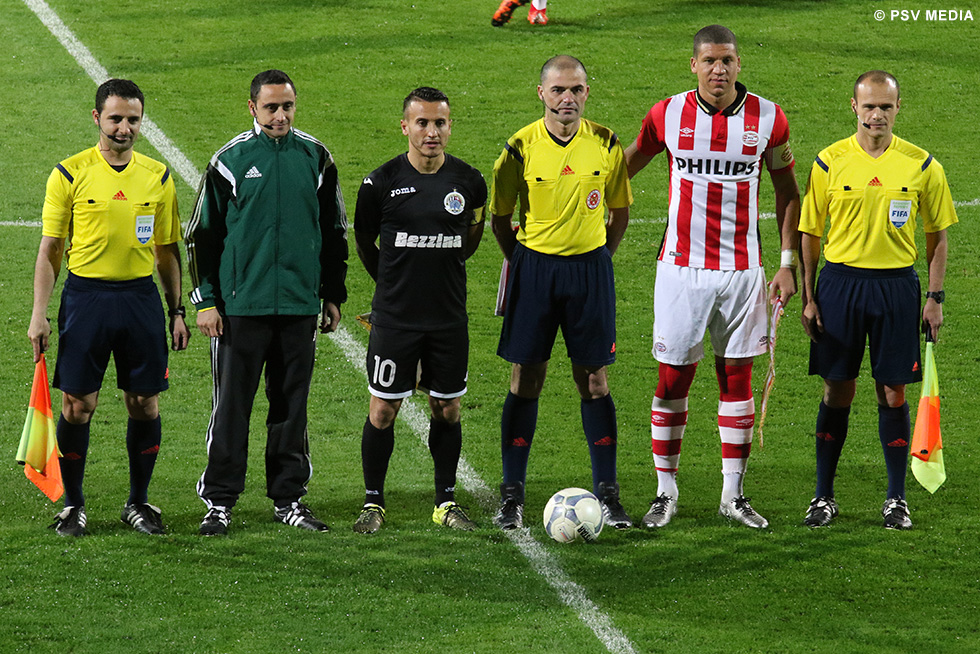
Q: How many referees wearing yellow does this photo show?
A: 3